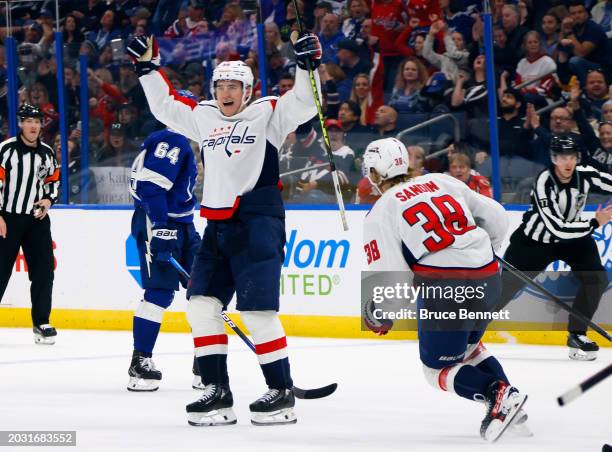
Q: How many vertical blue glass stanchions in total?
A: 5